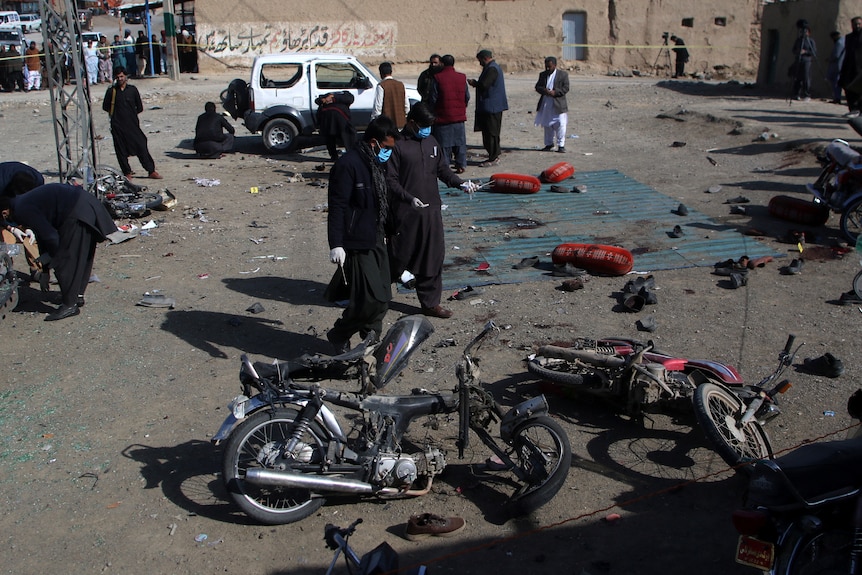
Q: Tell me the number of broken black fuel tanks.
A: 1